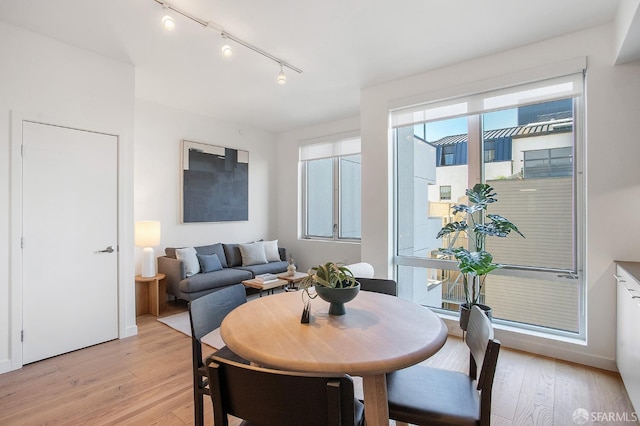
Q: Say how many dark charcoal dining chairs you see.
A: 4